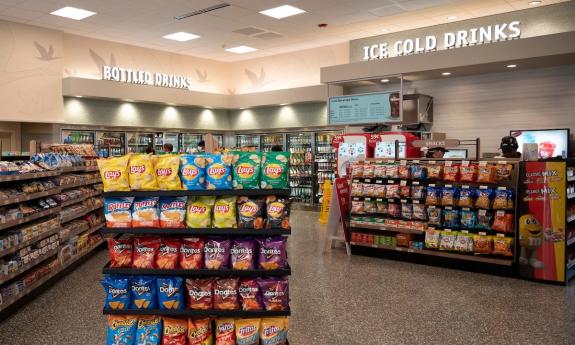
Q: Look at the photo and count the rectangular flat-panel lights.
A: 4